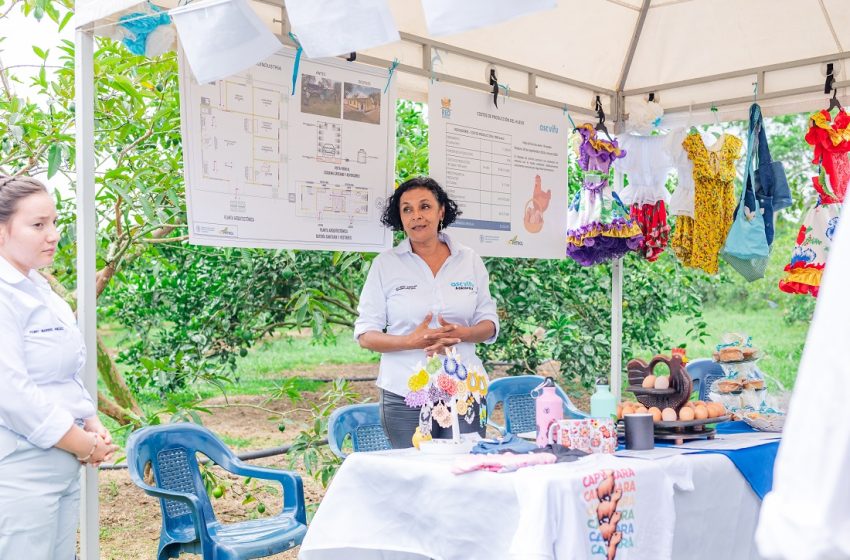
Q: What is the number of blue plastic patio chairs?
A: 4